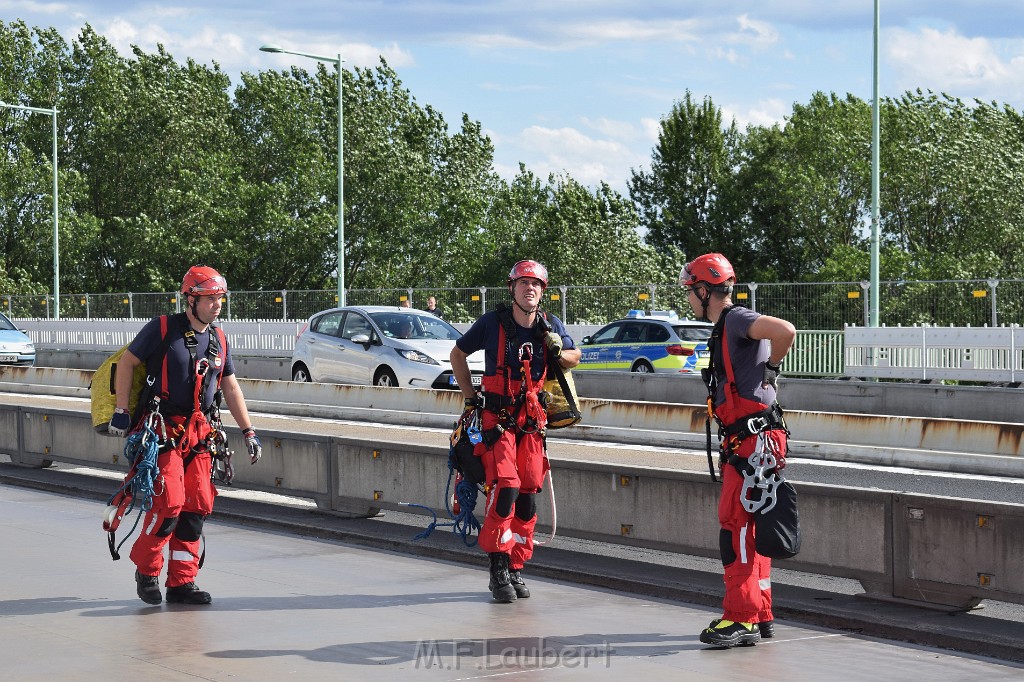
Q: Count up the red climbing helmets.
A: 3